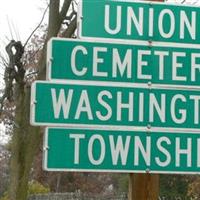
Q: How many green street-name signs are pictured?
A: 4